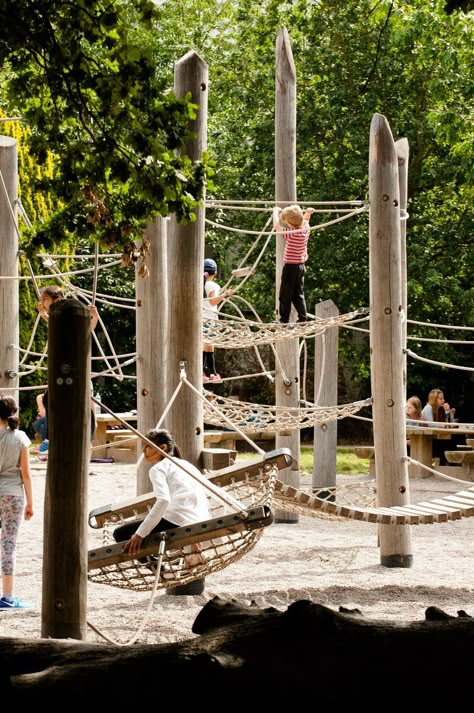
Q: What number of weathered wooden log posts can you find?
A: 8